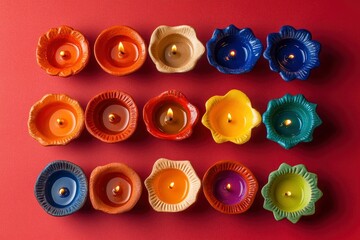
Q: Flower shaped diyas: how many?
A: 10